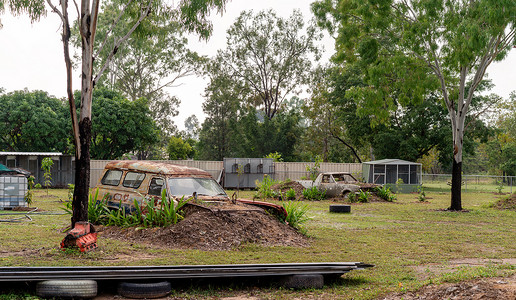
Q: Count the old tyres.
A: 4